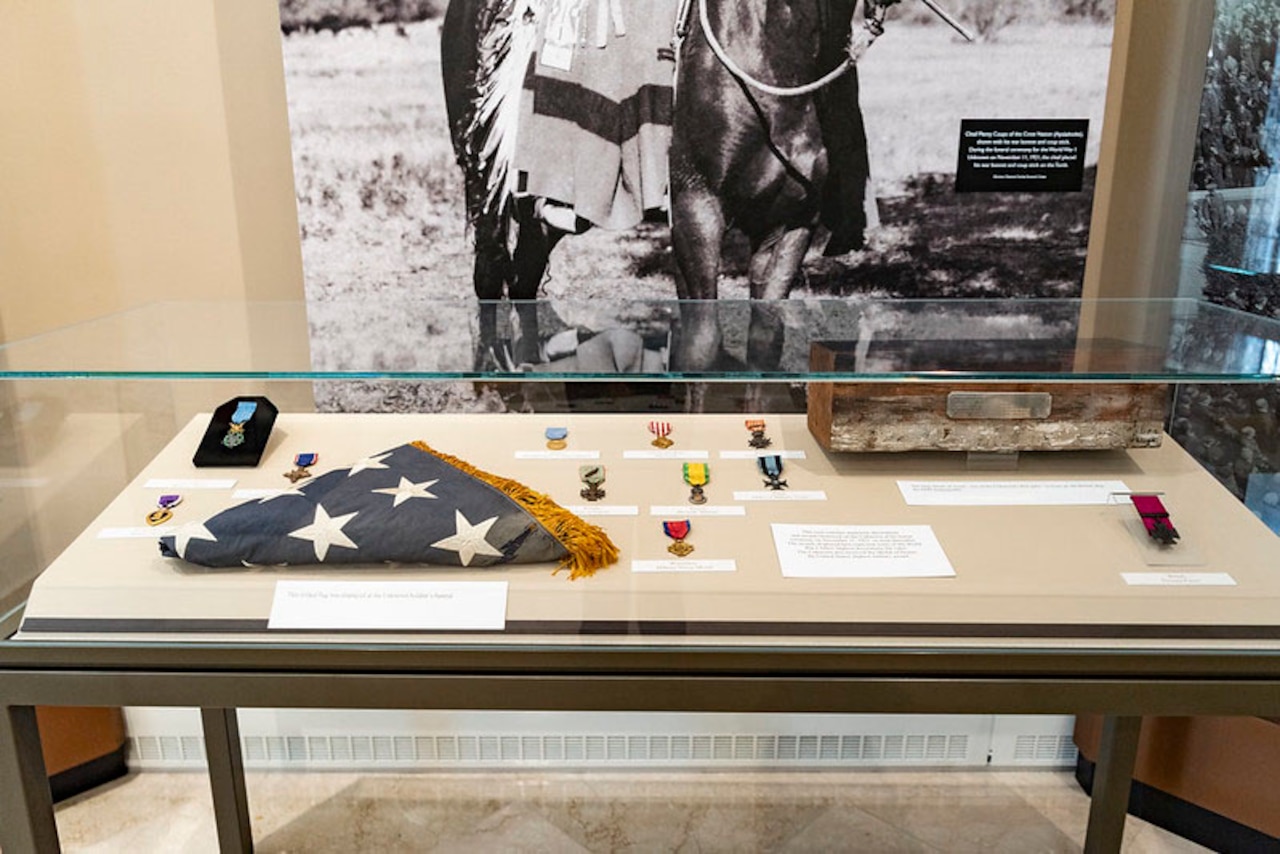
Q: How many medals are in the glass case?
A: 11